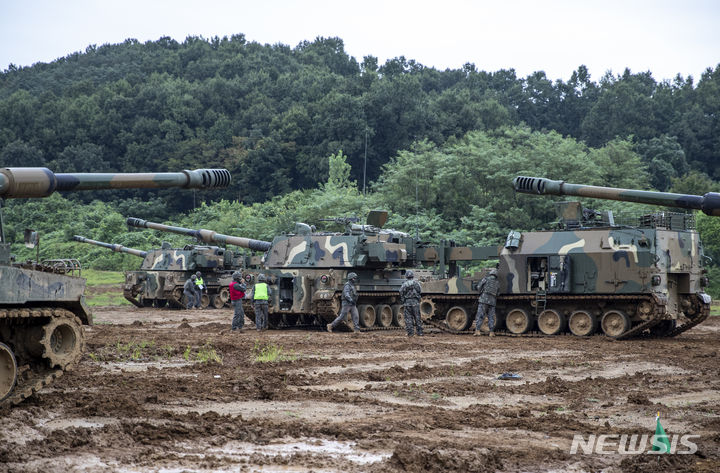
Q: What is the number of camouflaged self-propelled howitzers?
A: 4